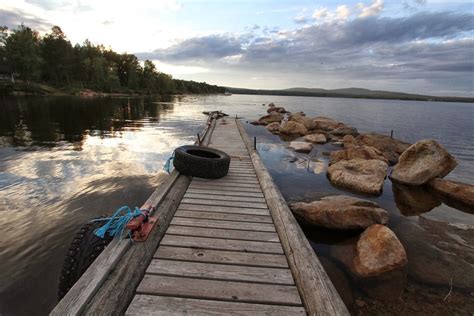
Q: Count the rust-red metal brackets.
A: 1